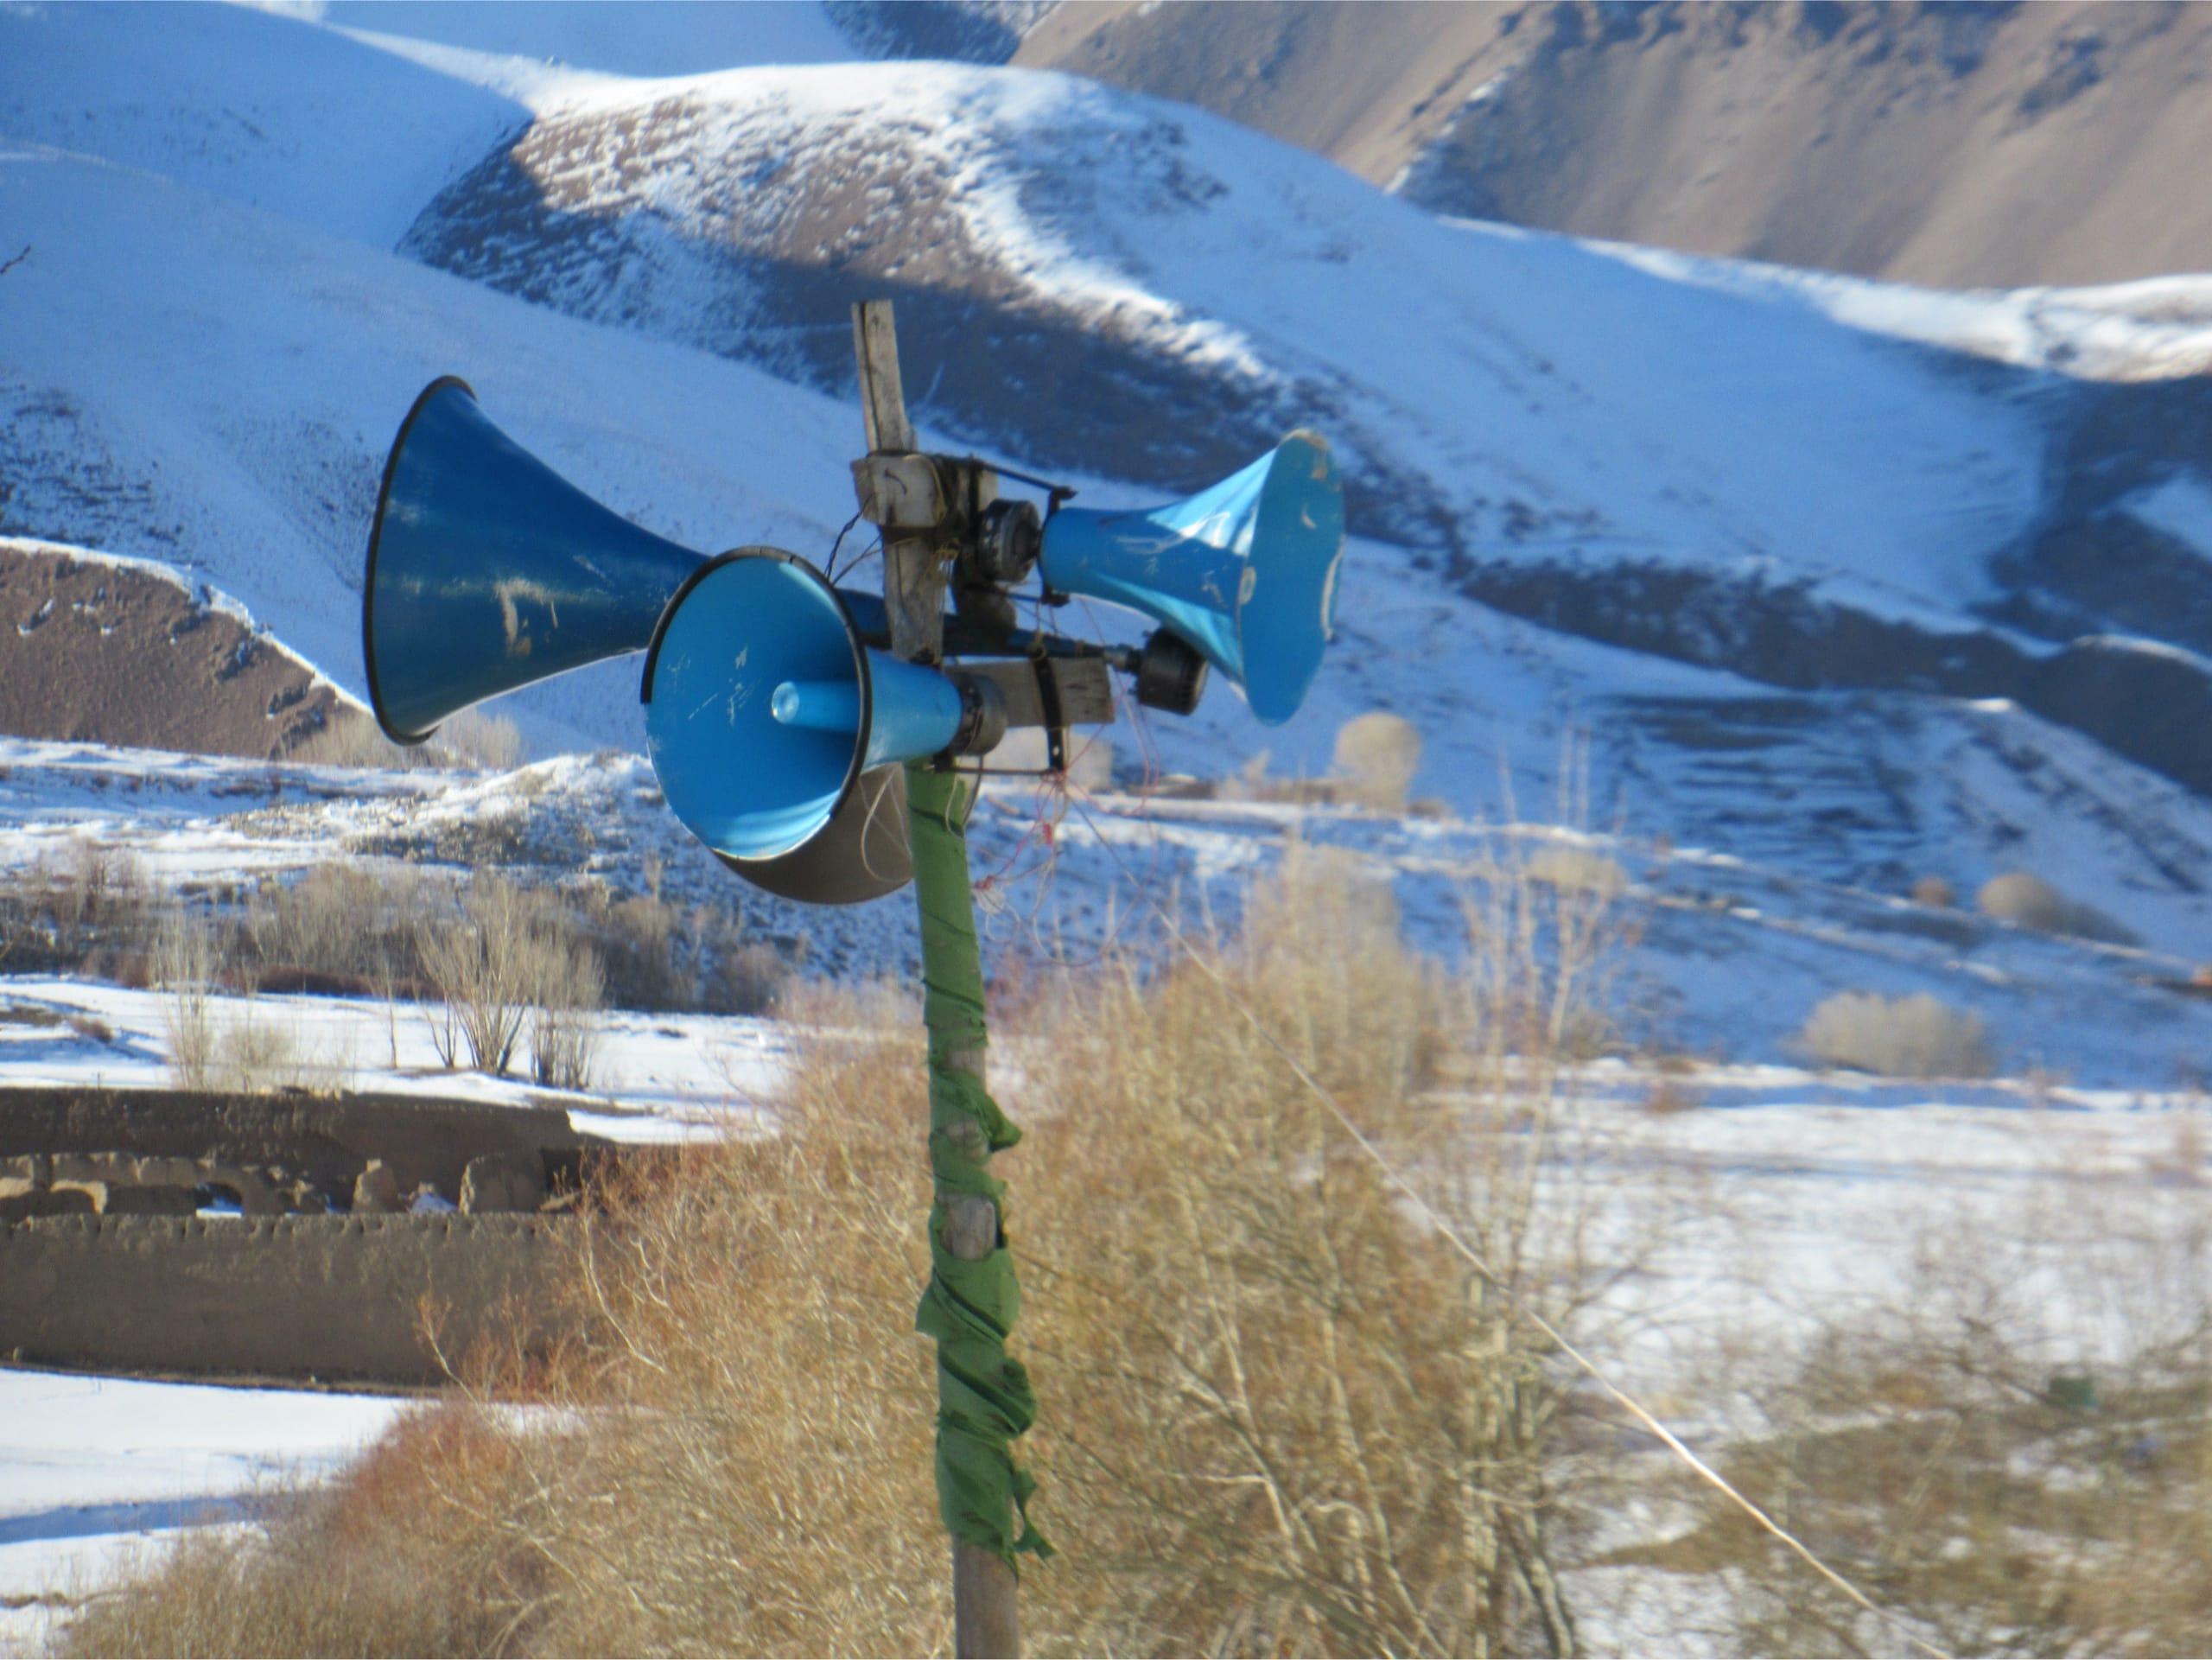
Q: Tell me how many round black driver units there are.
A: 3